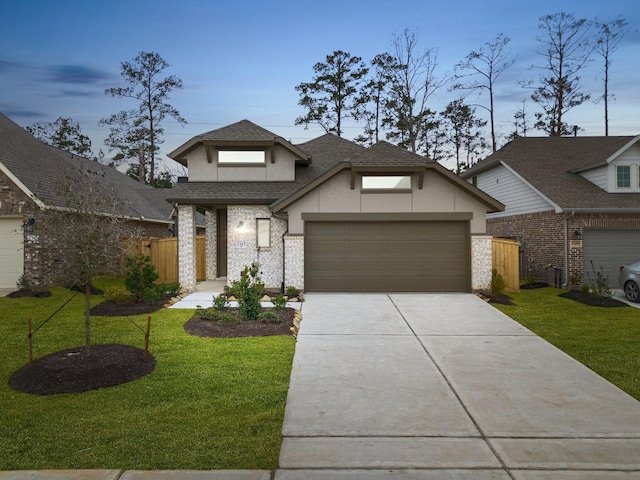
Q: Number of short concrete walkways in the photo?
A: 1